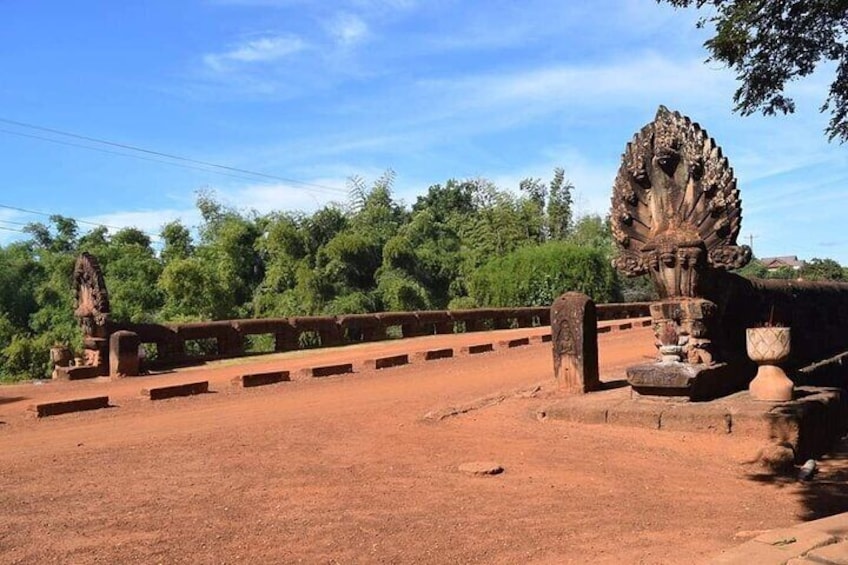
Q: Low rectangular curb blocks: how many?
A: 12